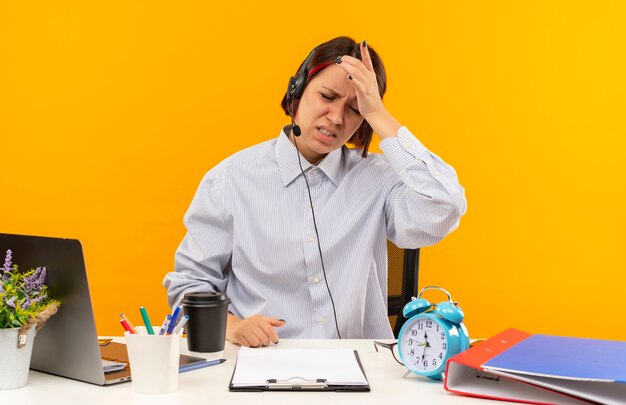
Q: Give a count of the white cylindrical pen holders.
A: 1